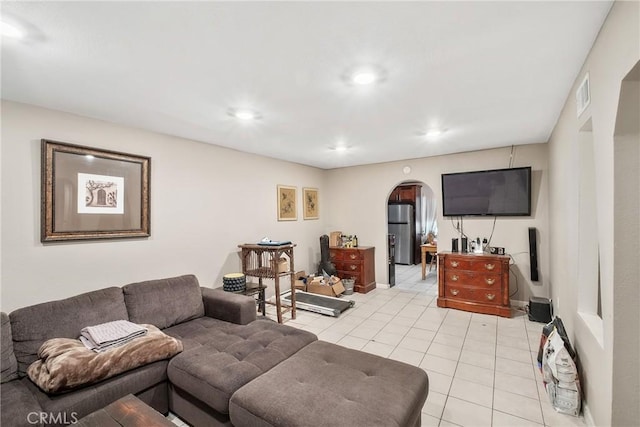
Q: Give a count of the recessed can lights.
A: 5